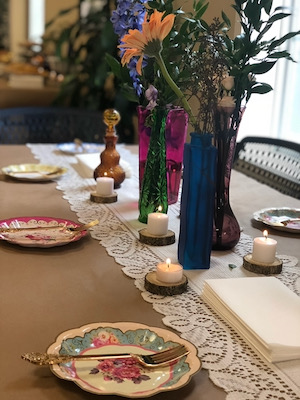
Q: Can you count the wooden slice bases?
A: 4